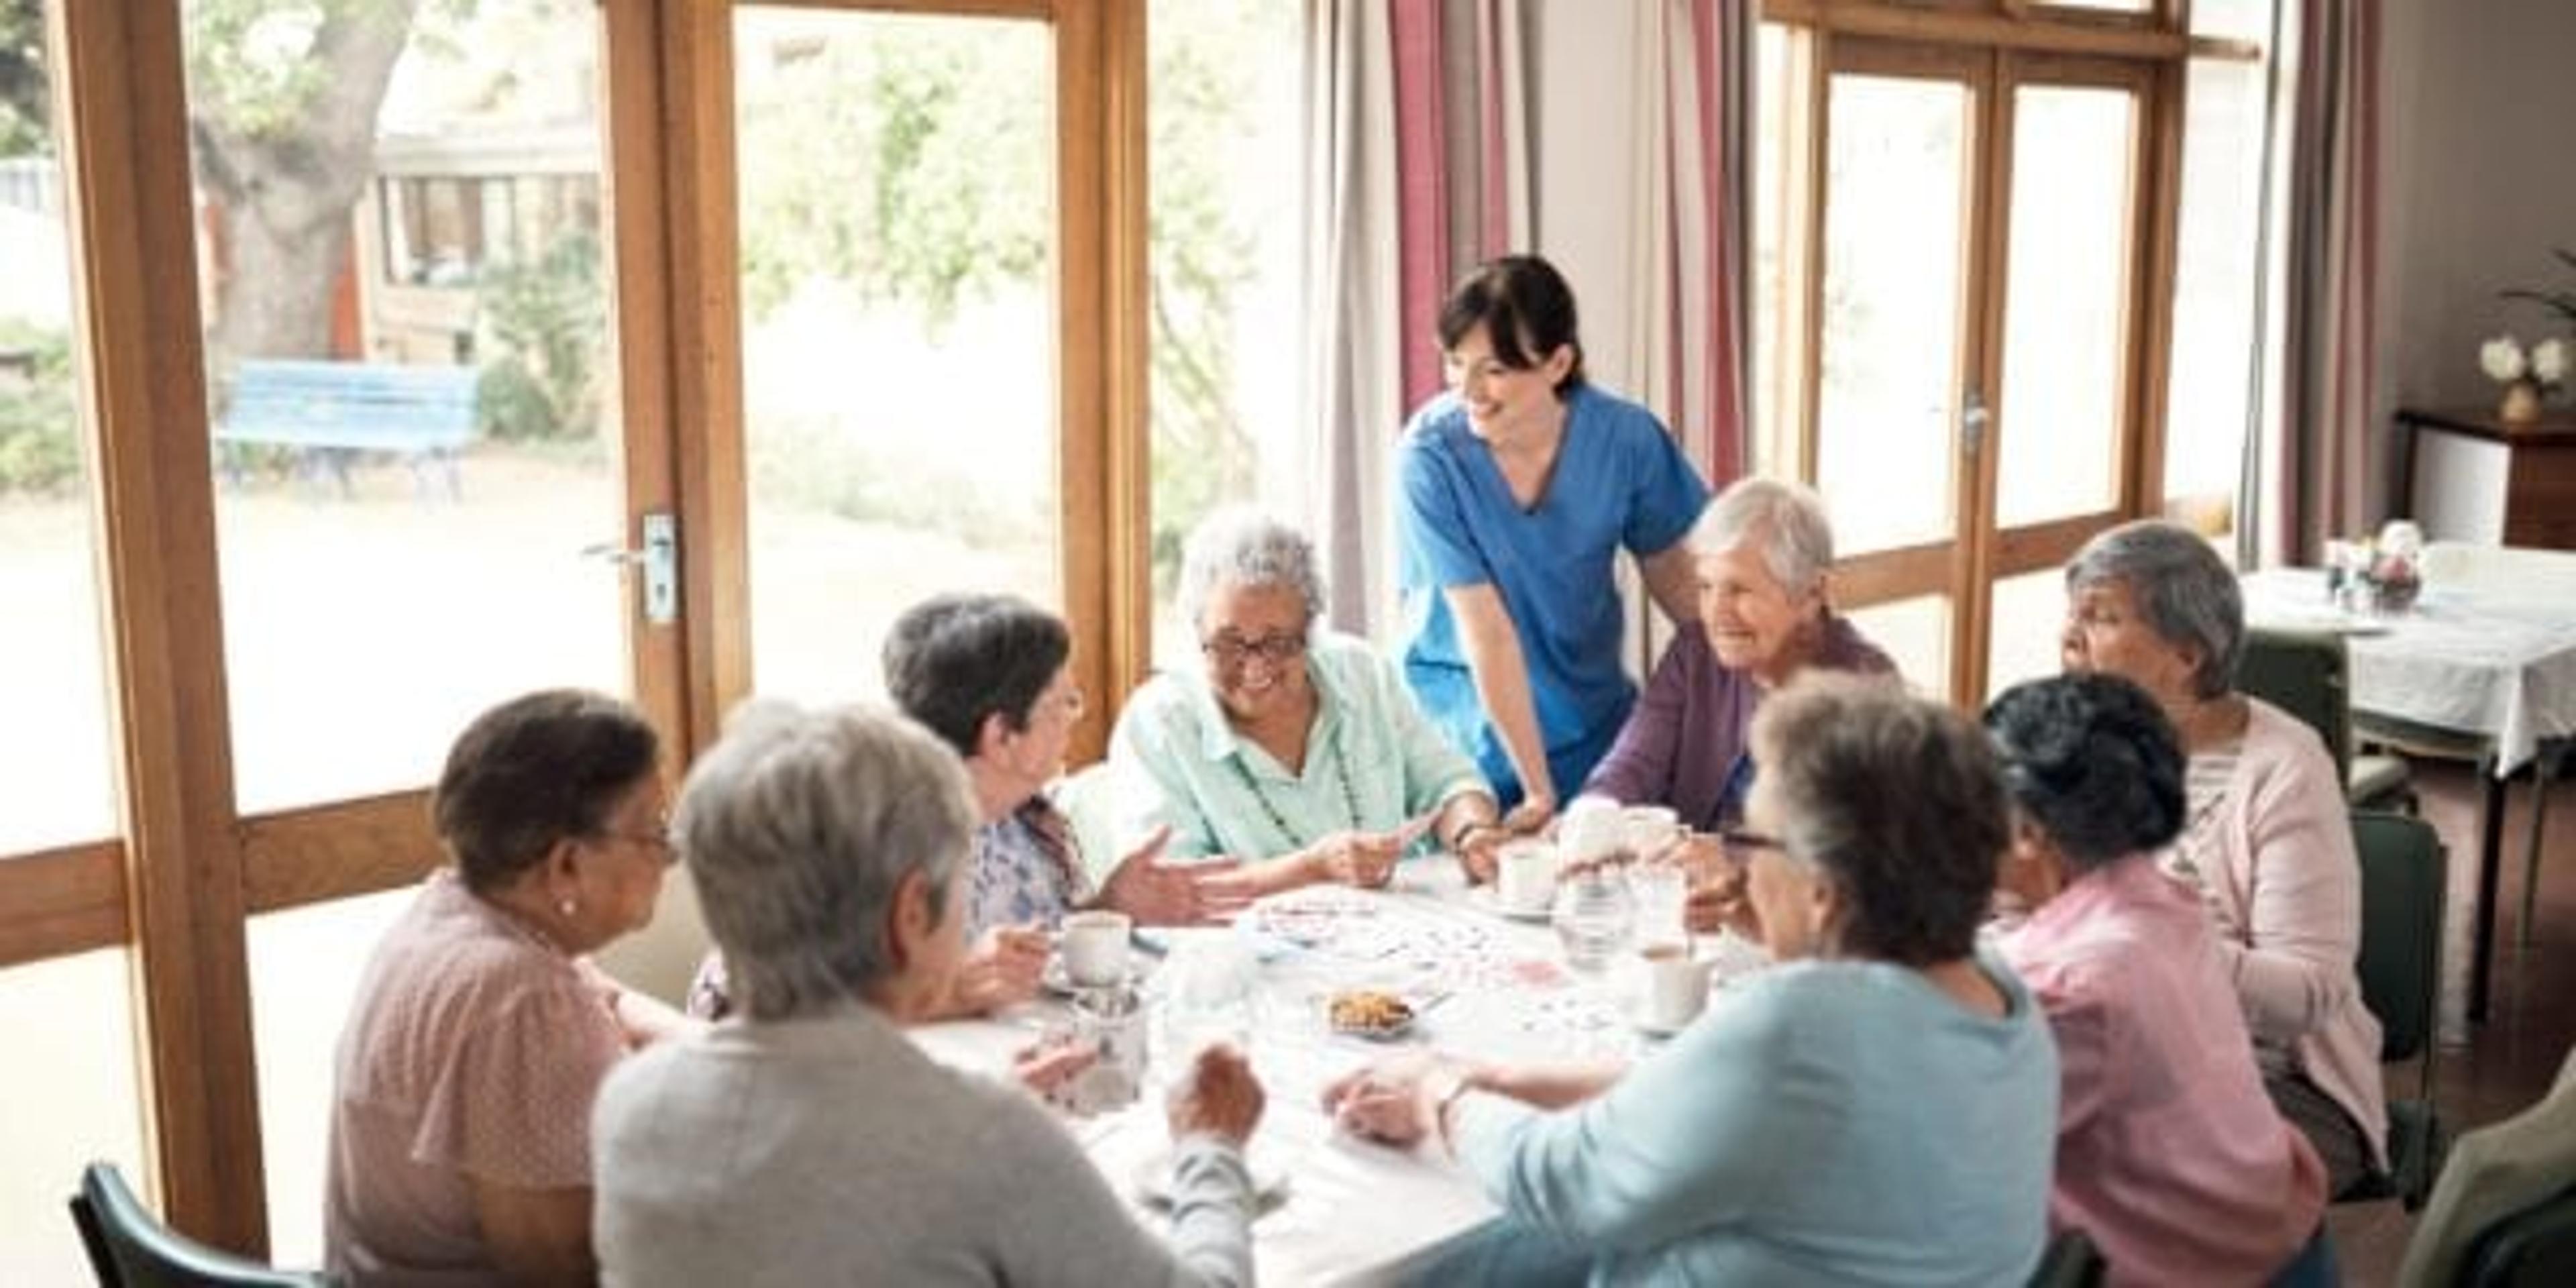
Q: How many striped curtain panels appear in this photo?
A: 3